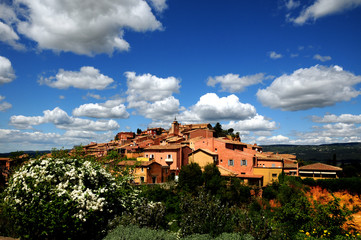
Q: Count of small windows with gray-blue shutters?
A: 2